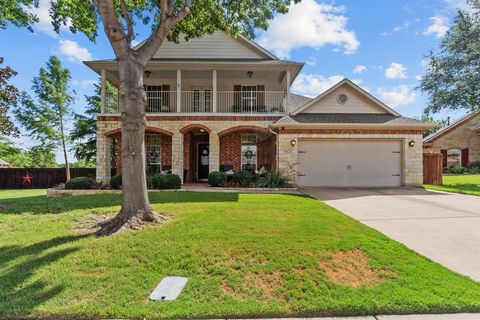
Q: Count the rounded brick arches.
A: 3